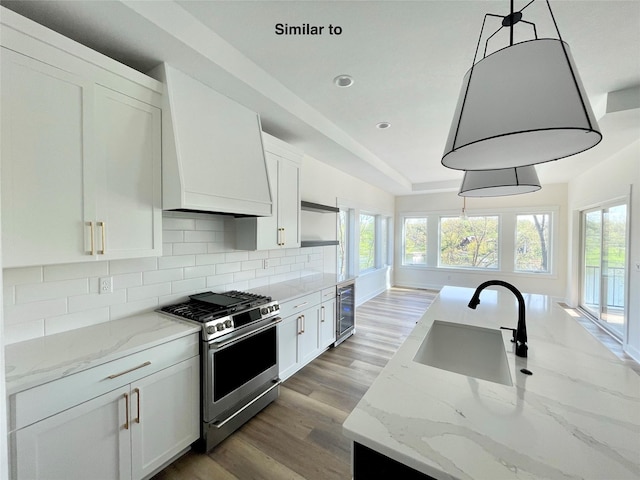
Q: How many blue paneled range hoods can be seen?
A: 0